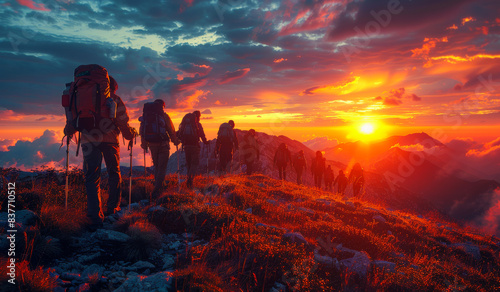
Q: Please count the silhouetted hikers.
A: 11